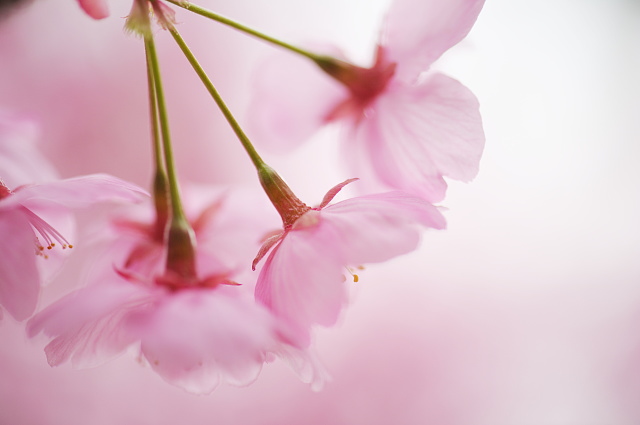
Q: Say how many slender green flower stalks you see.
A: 4